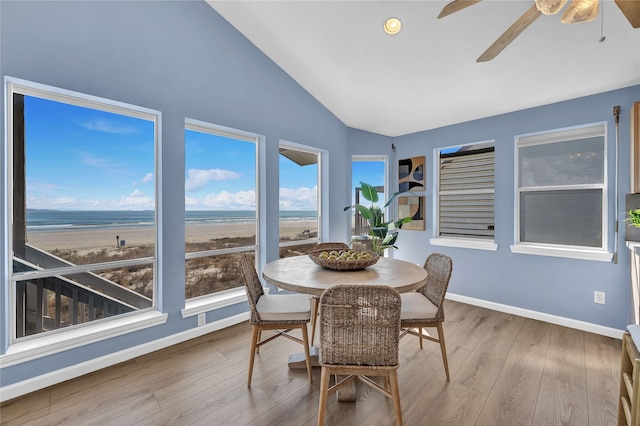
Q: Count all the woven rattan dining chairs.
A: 4